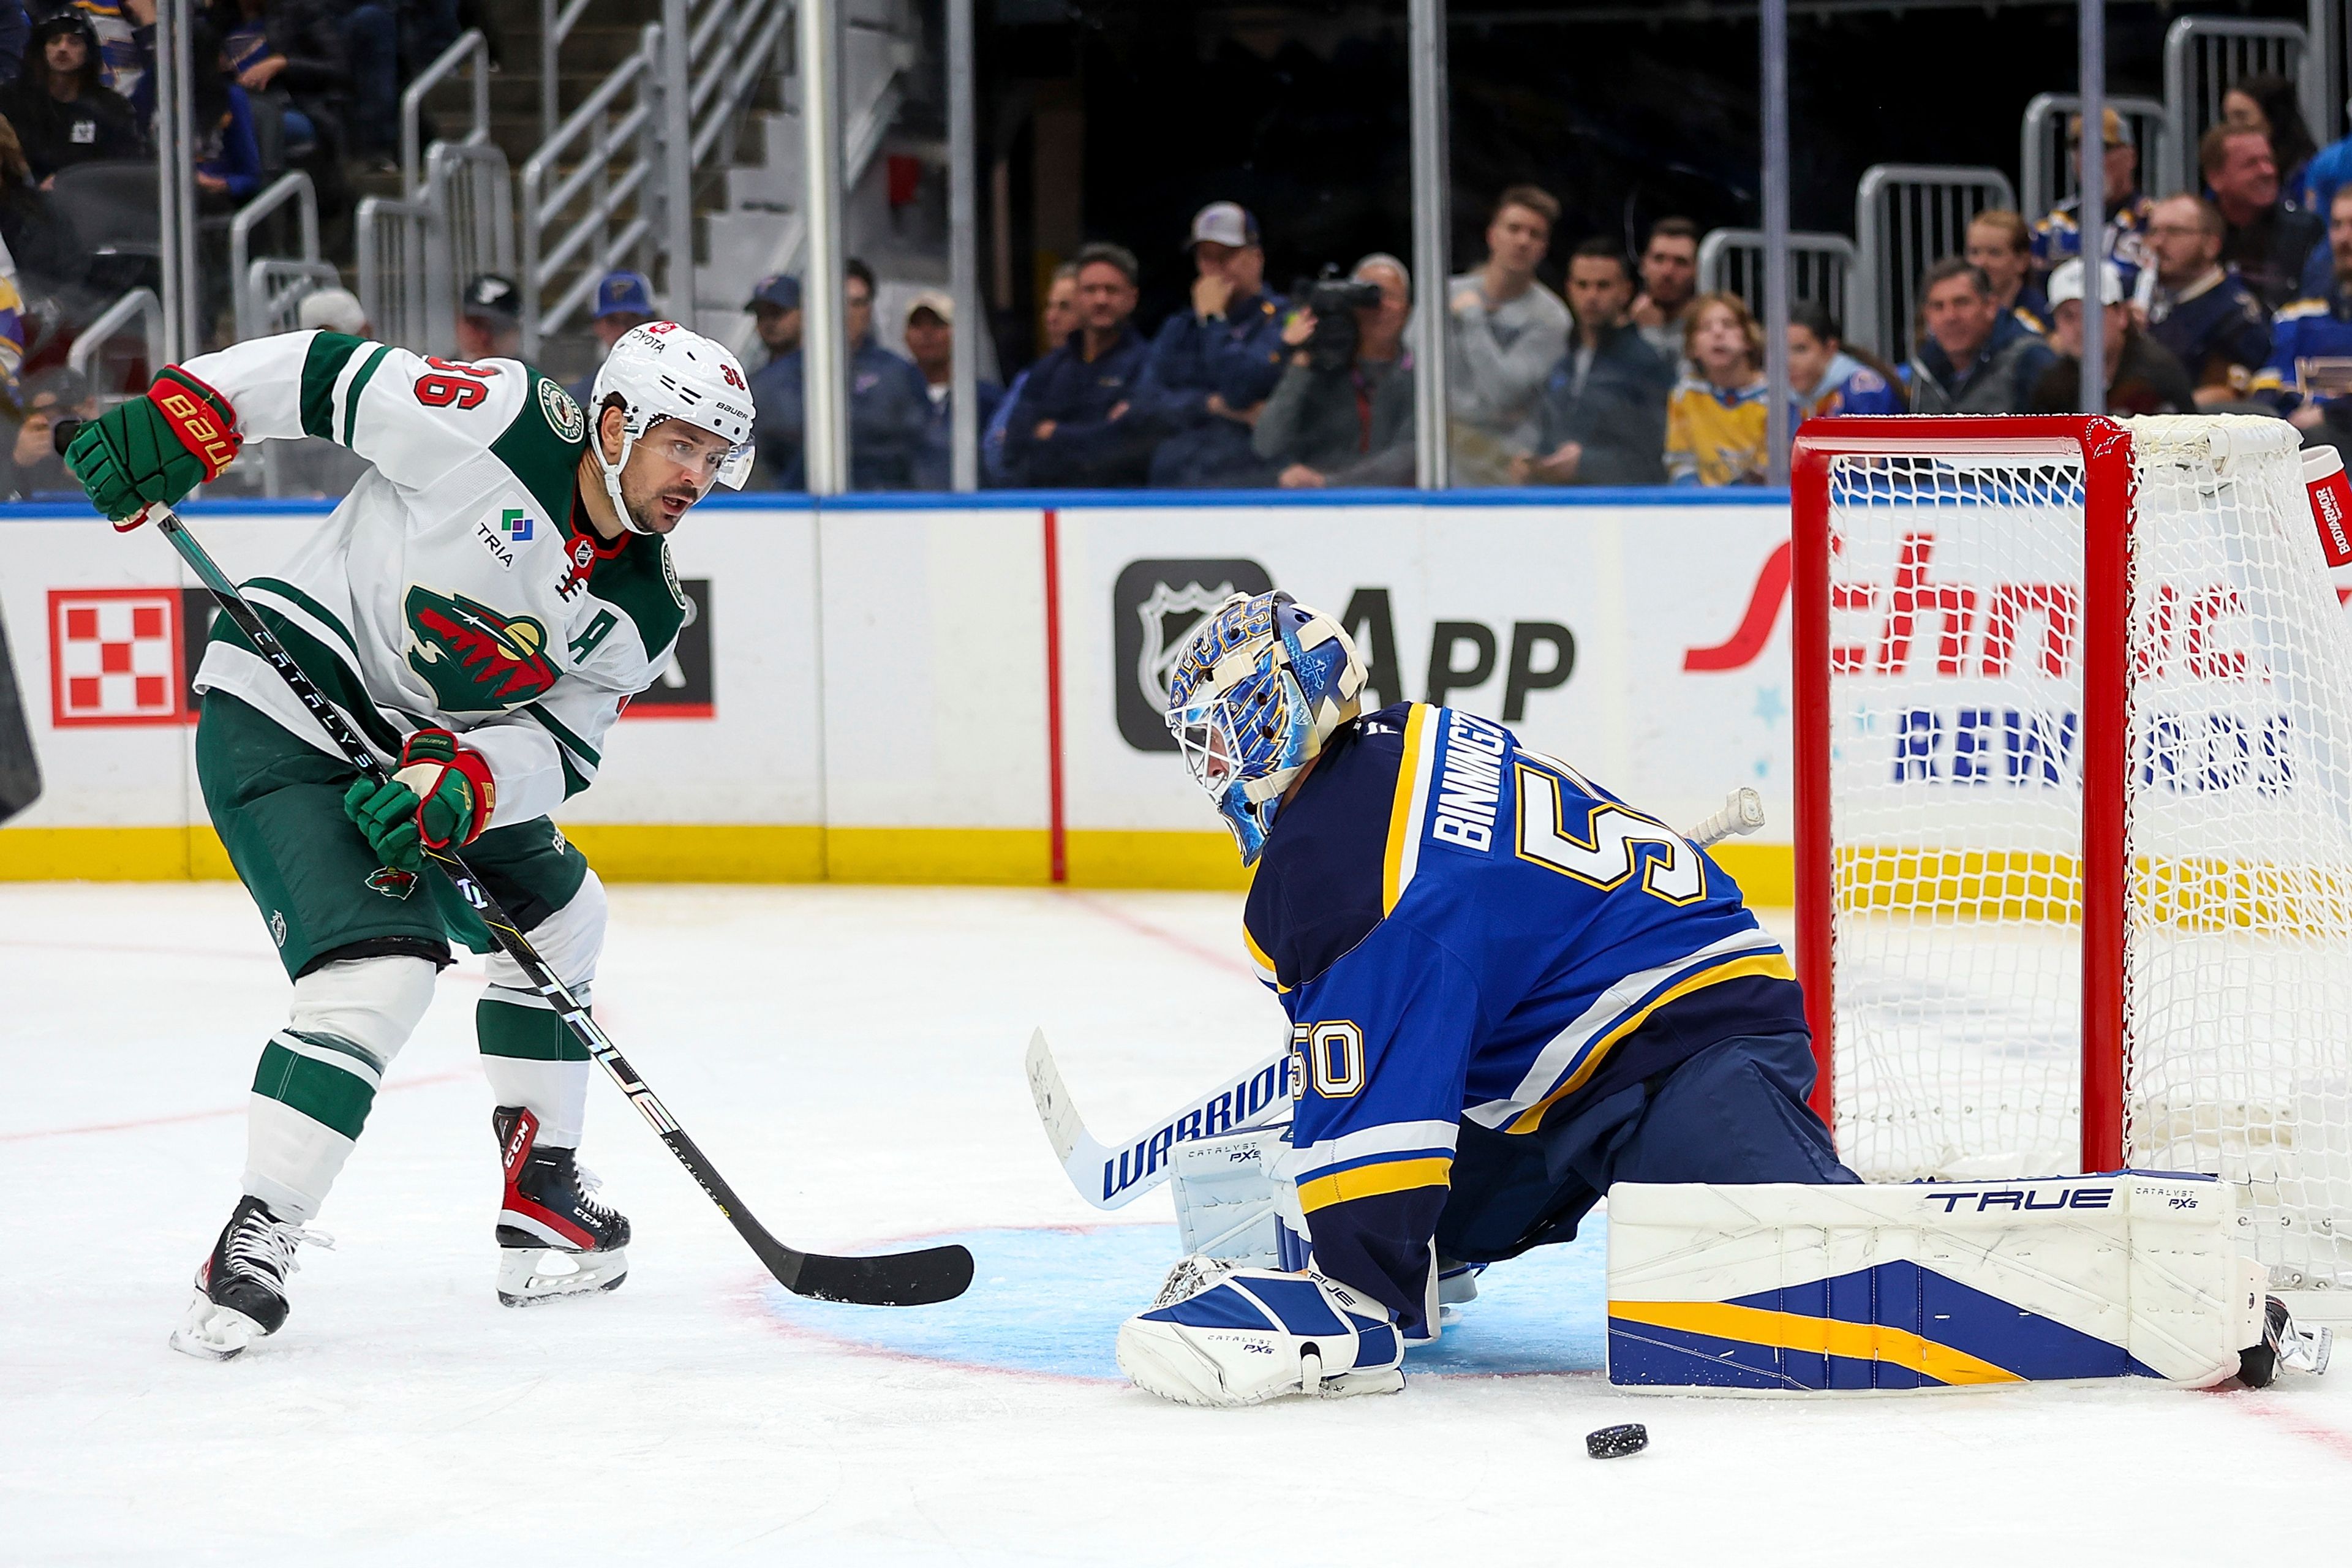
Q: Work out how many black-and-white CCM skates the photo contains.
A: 2